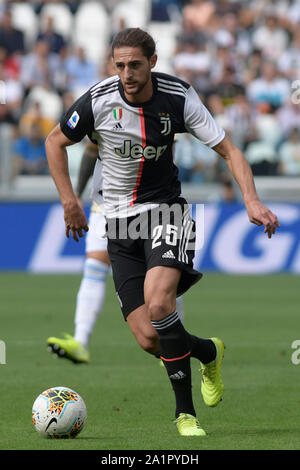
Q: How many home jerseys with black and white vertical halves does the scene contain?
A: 1